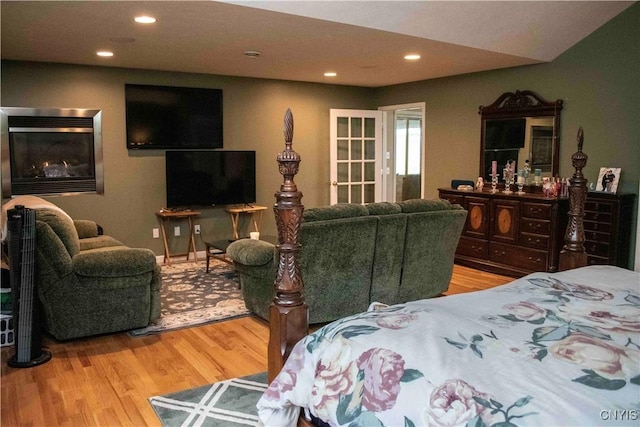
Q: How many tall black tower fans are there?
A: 1